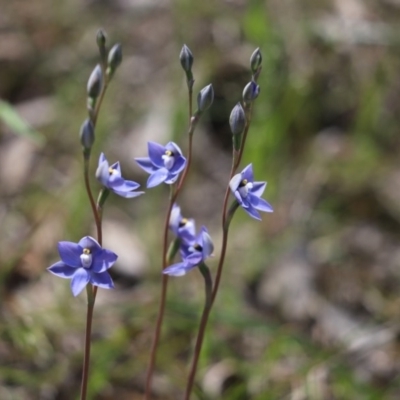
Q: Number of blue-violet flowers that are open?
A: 6